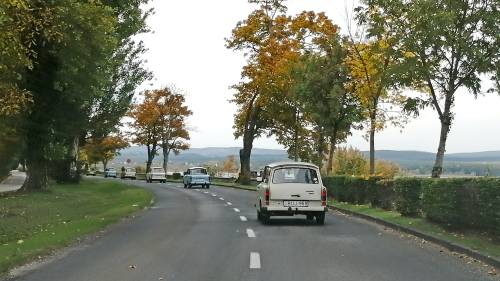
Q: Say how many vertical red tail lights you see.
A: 2